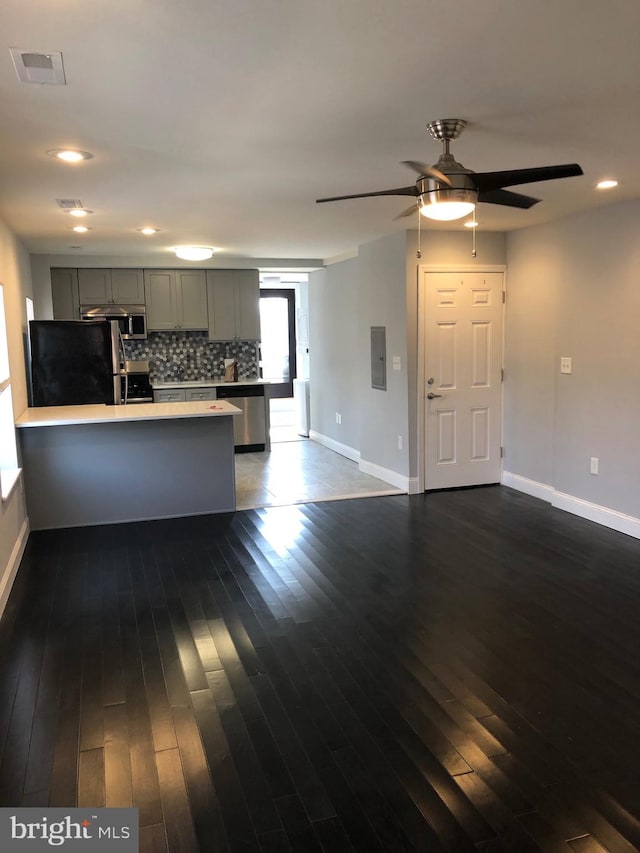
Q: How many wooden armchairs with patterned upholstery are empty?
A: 0